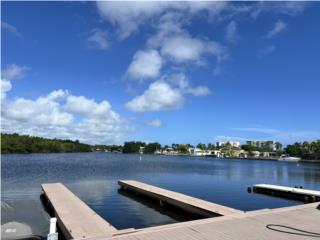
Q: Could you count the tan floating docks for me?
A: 2